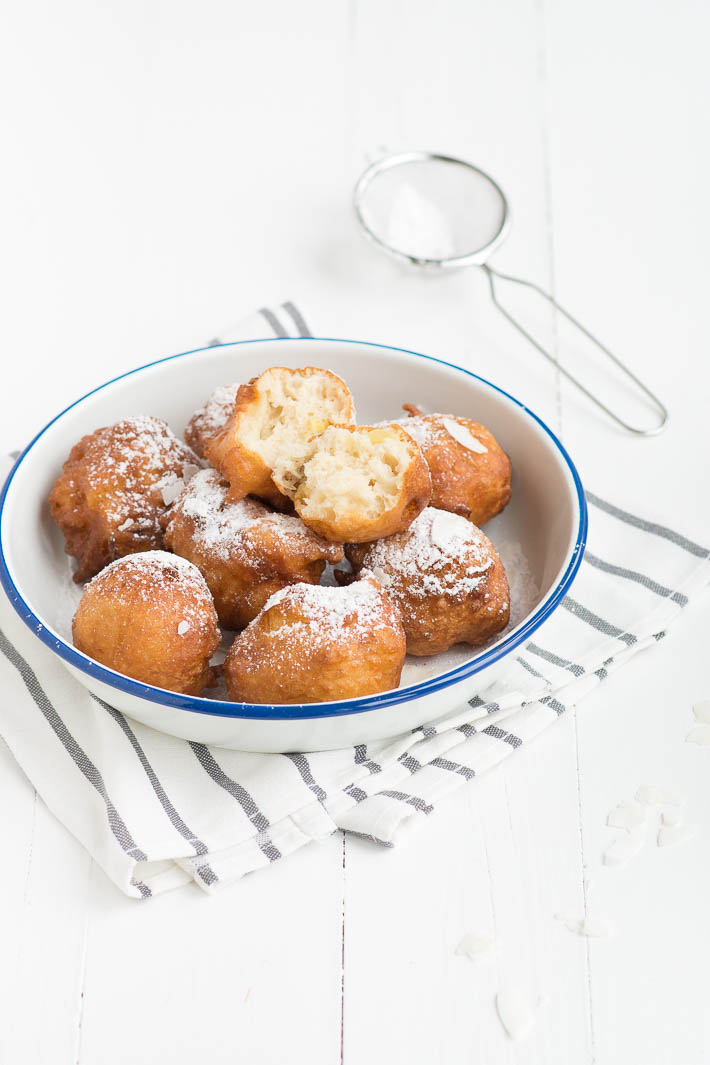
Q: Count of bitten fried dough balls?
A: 2